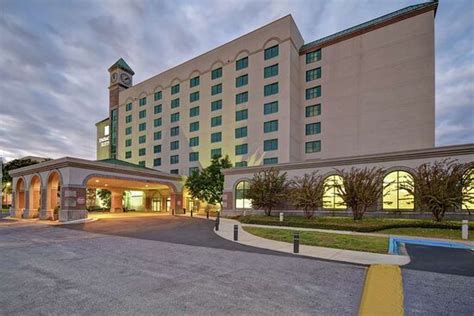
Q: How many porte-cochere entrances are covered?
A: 1